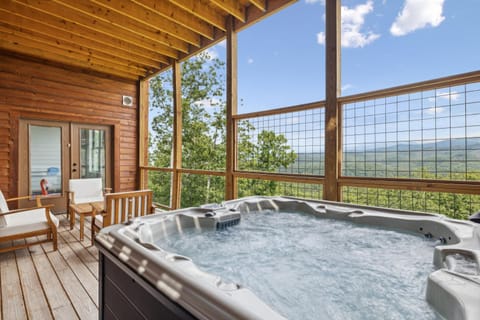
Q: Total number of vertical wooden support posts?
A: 4